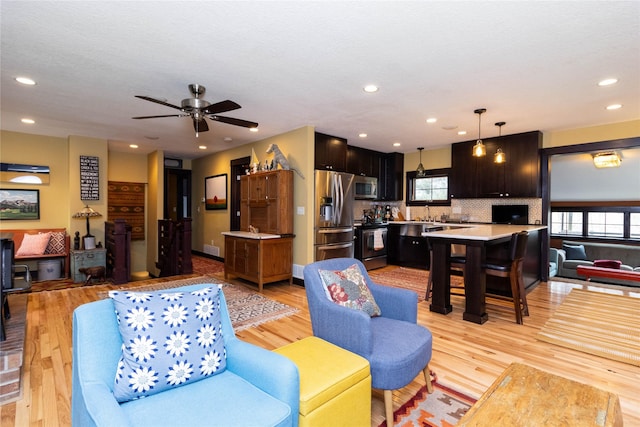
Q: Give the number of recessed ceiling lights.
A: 12